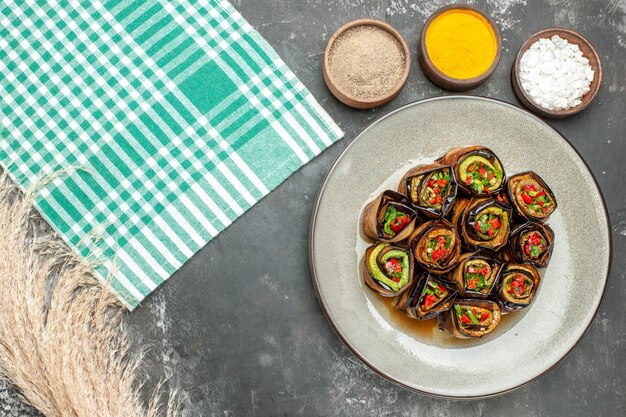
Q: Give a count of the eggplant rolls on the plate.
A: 12